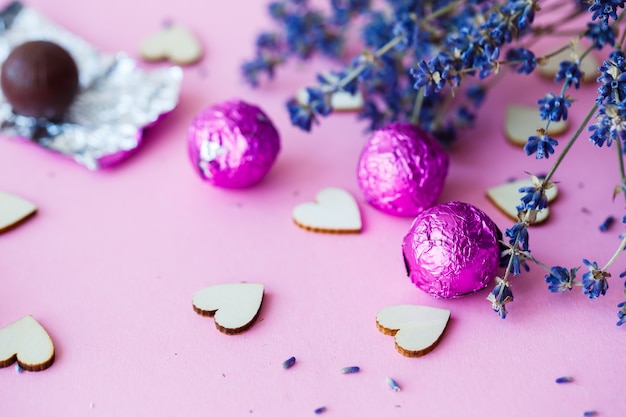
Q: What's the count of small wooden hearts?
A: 10